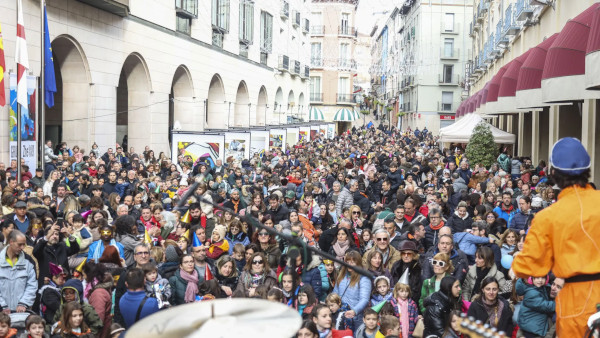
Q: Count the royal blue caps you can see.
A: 1